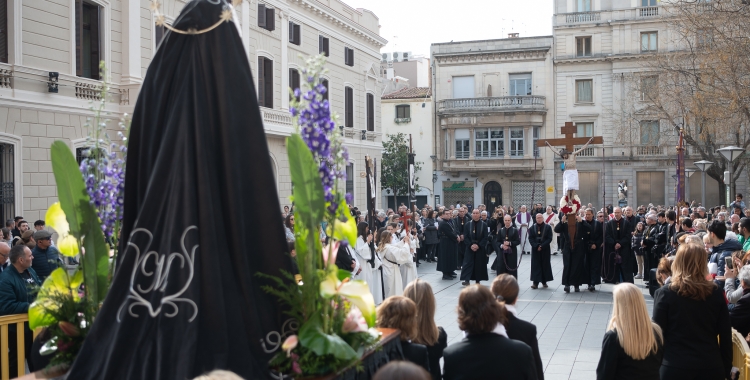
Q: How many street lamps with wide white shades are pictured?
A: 3